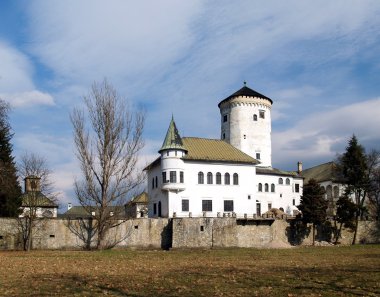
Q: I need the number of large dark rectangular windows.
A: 3